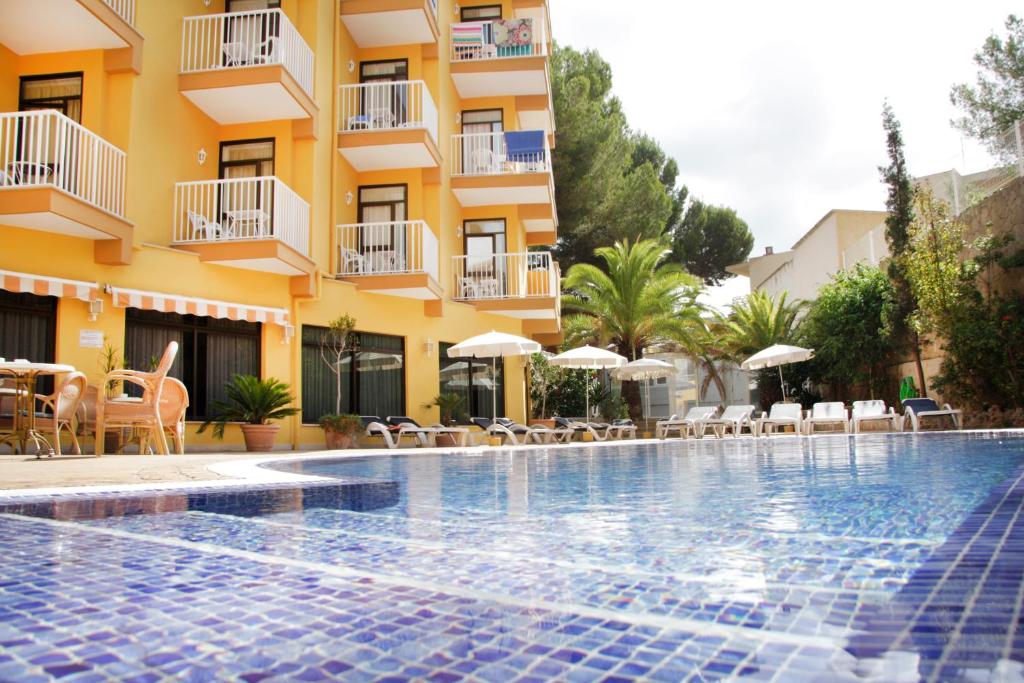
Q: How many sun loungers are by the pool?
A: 12